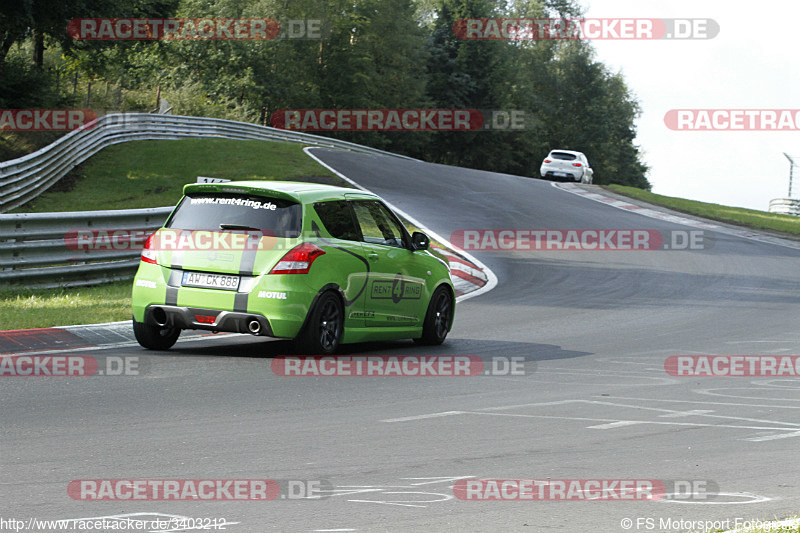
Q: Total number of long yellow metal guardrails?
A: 0